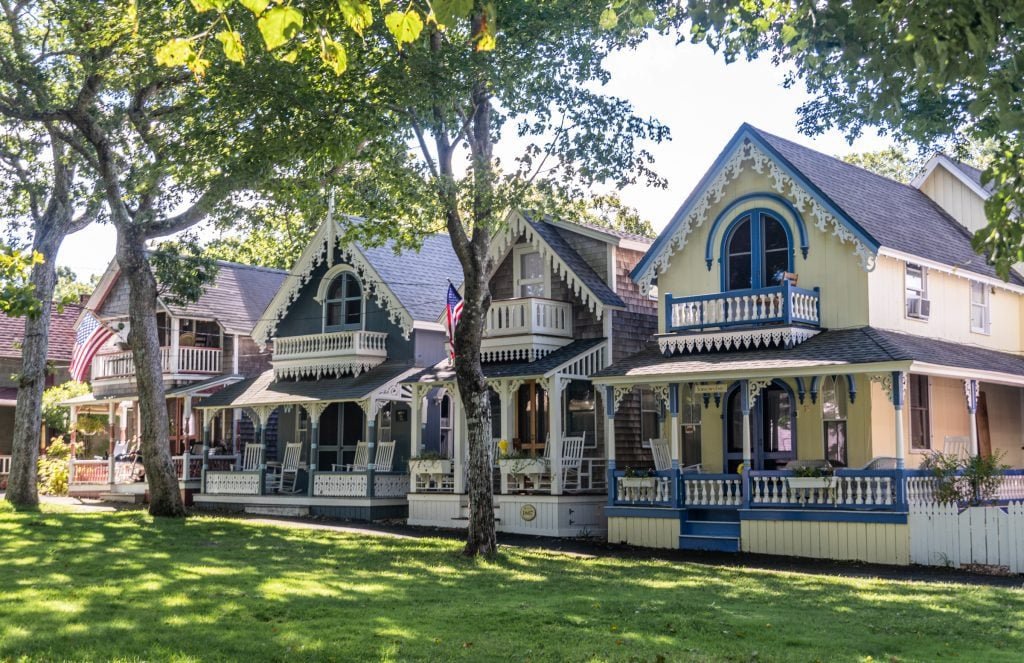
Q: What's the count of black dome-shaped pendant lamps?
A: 0